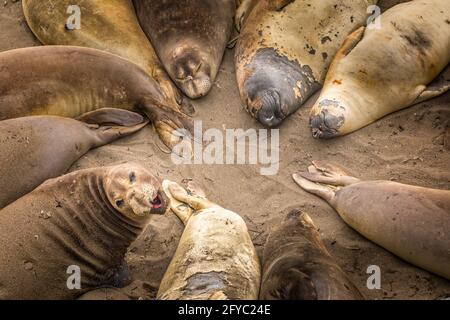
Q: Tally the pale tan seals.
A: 3